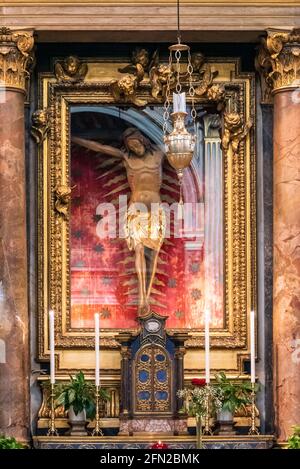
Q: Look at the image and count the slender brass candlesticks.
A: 4